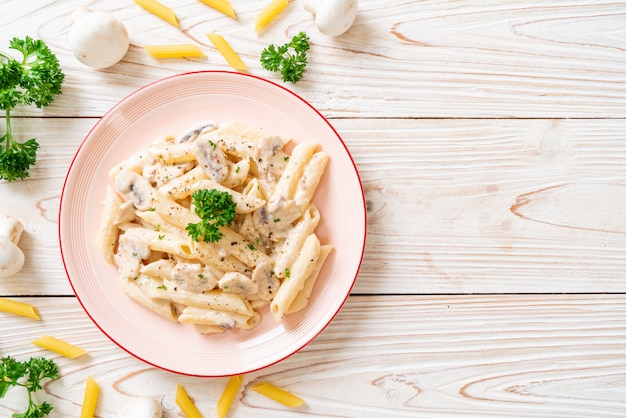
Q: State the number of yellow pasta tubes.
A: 11